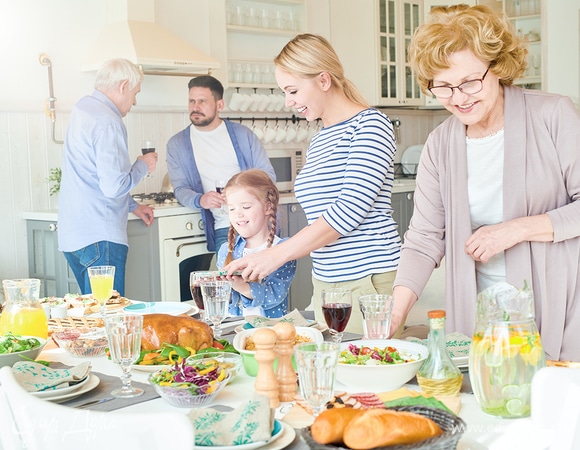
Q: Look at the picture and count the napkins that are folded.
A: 4